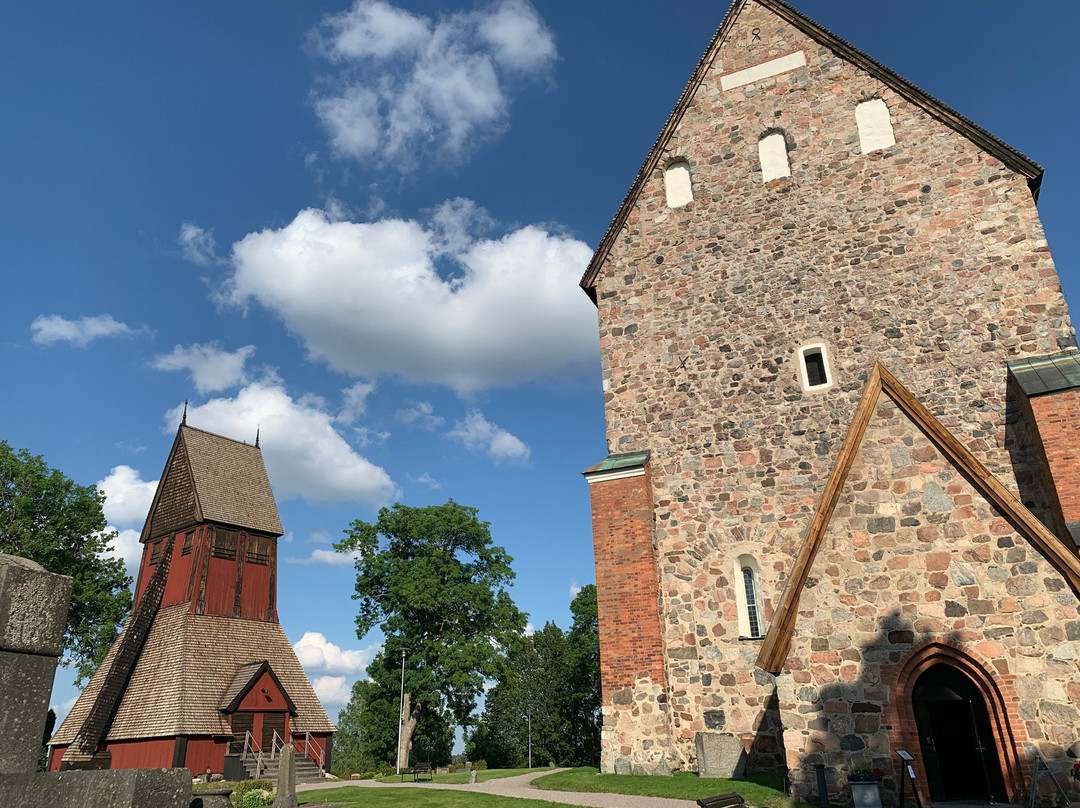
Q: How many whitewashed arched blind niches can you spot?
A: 3